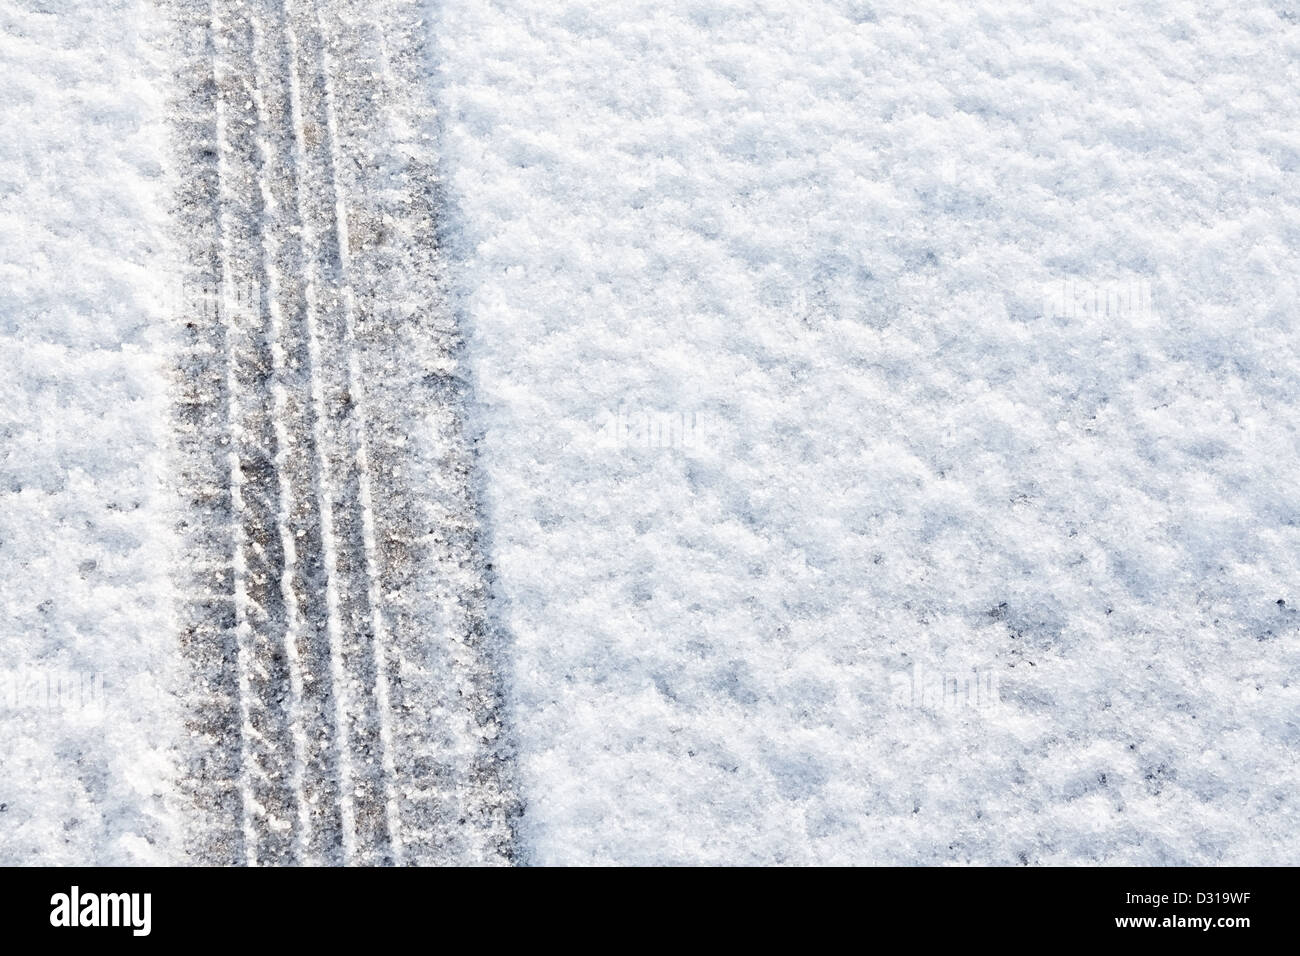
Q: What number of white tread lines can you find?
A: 4